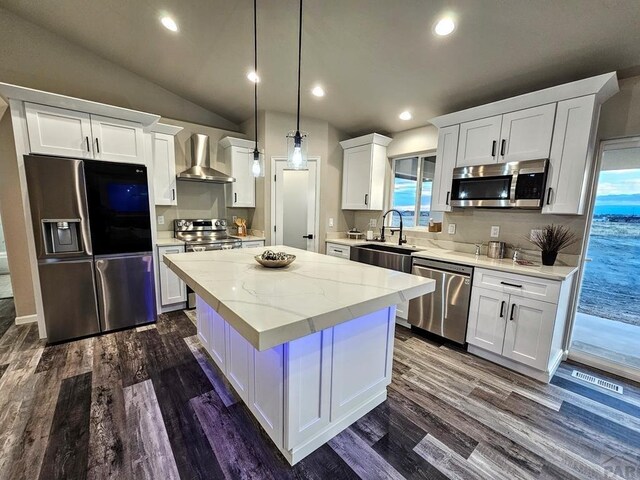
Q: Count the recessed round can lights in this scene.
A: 5